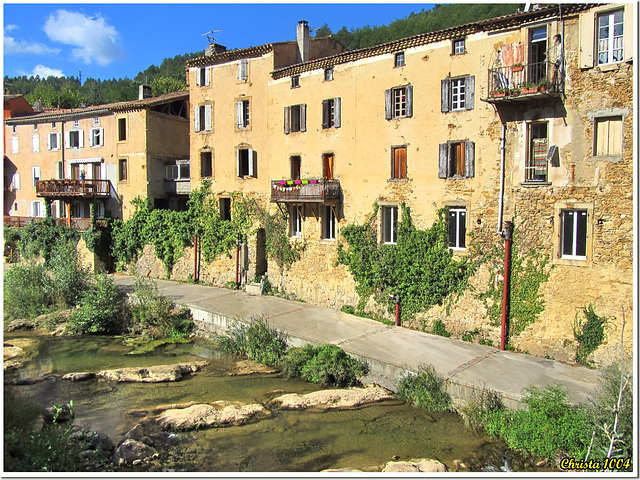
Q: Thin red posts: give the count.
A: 4